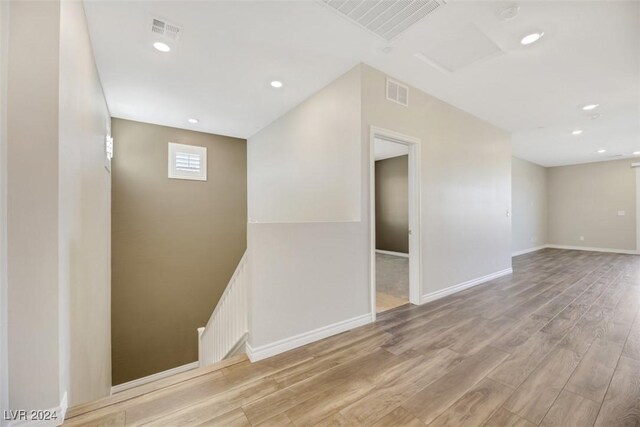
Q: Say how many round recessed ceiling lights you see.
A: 8